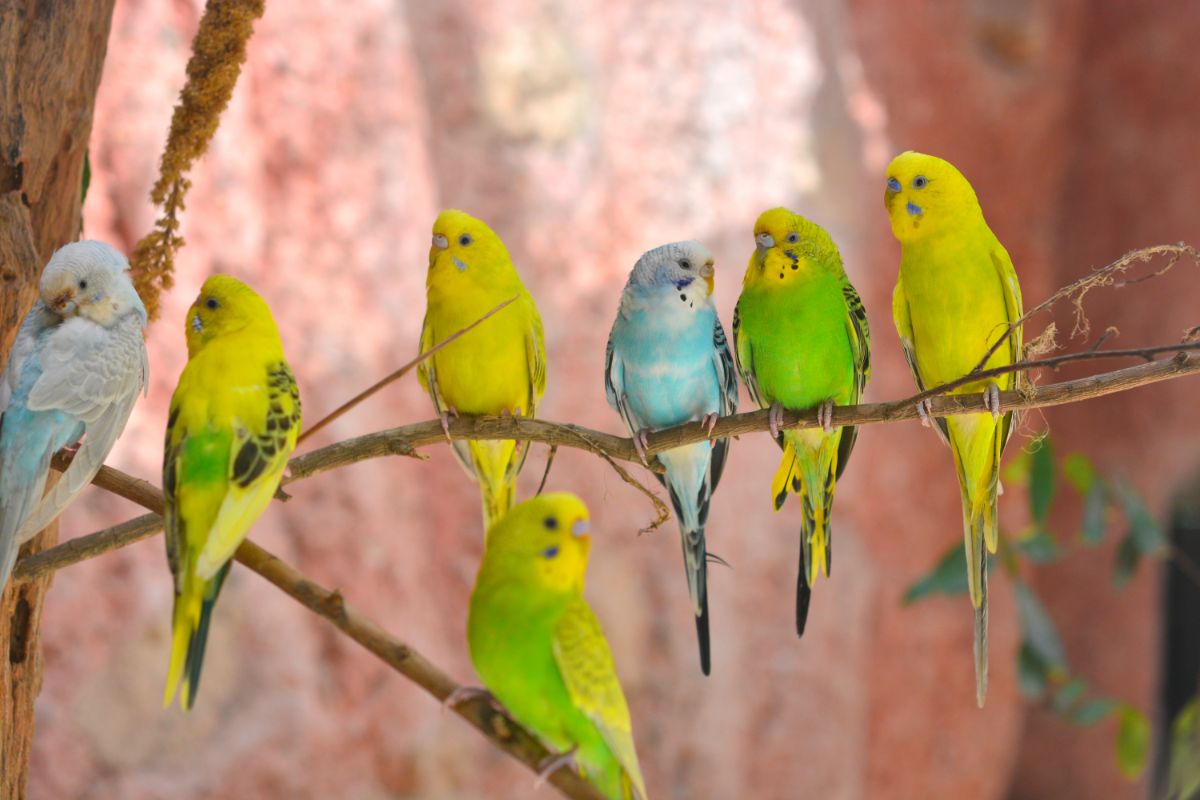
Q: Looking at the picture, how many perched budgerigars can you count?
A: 7